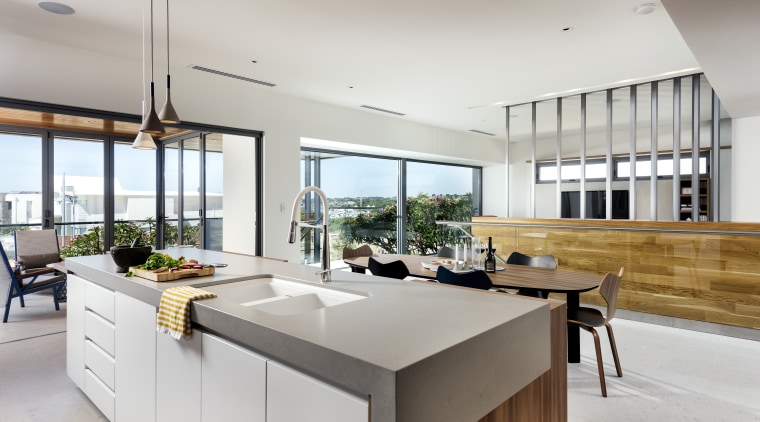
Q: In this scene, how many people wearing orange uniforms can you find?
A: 0